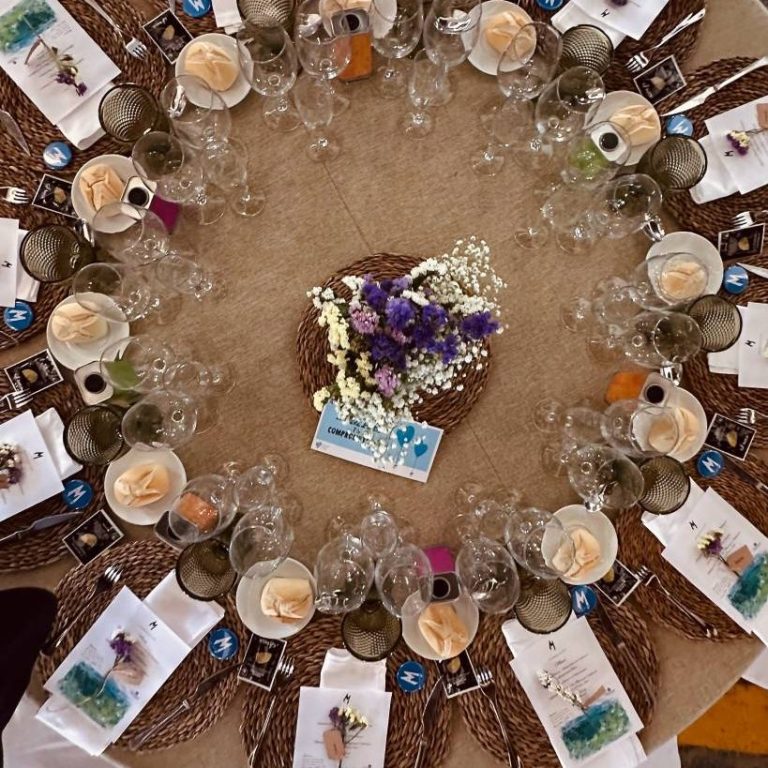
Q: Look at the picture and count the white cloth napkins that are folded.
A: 11